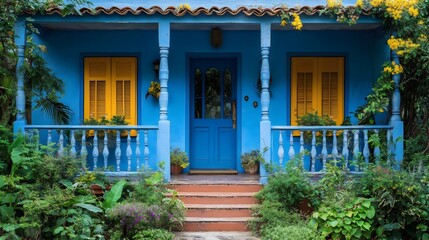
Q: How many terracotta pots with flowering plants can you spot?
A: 2